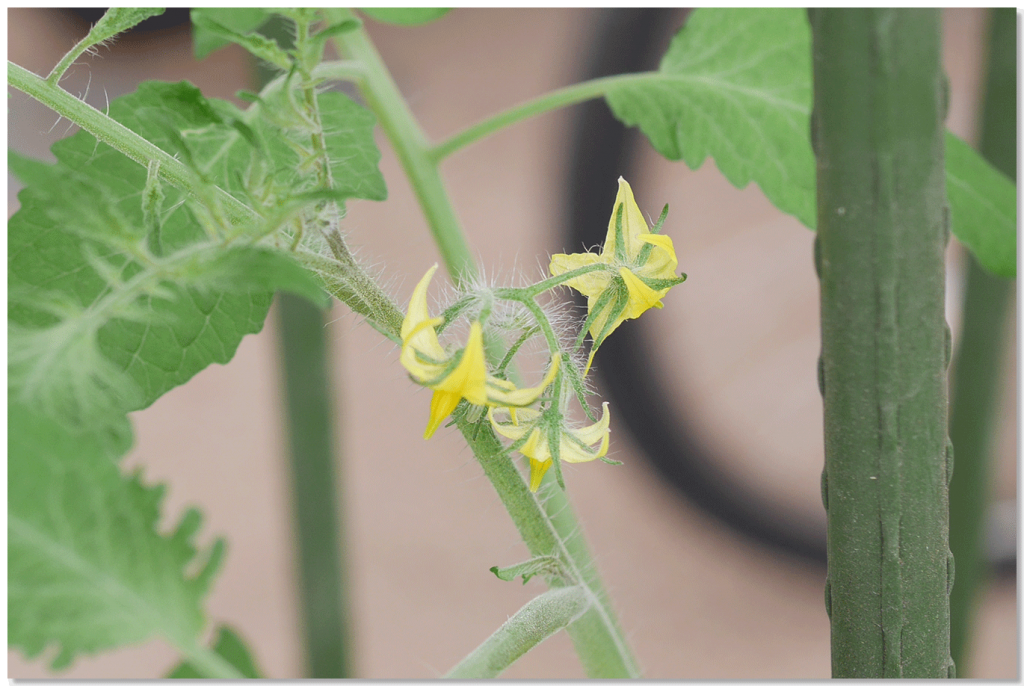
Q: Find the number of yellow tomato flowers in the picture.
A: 3